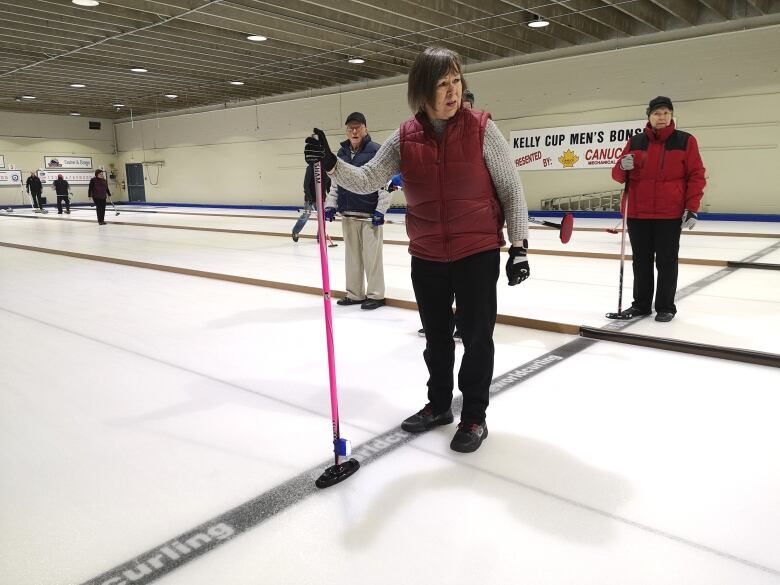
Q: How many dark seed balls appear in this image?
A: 0